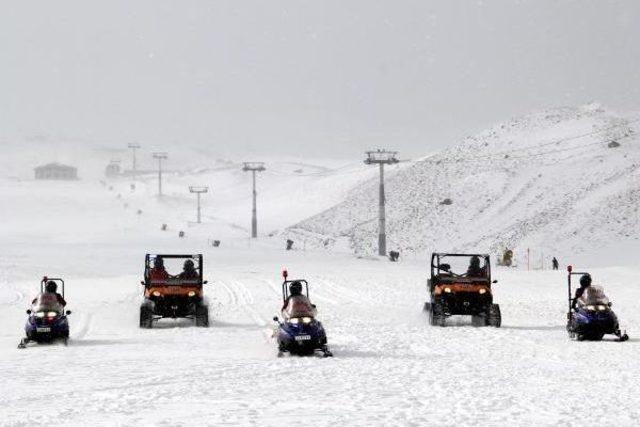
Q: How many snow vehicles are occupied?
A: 5